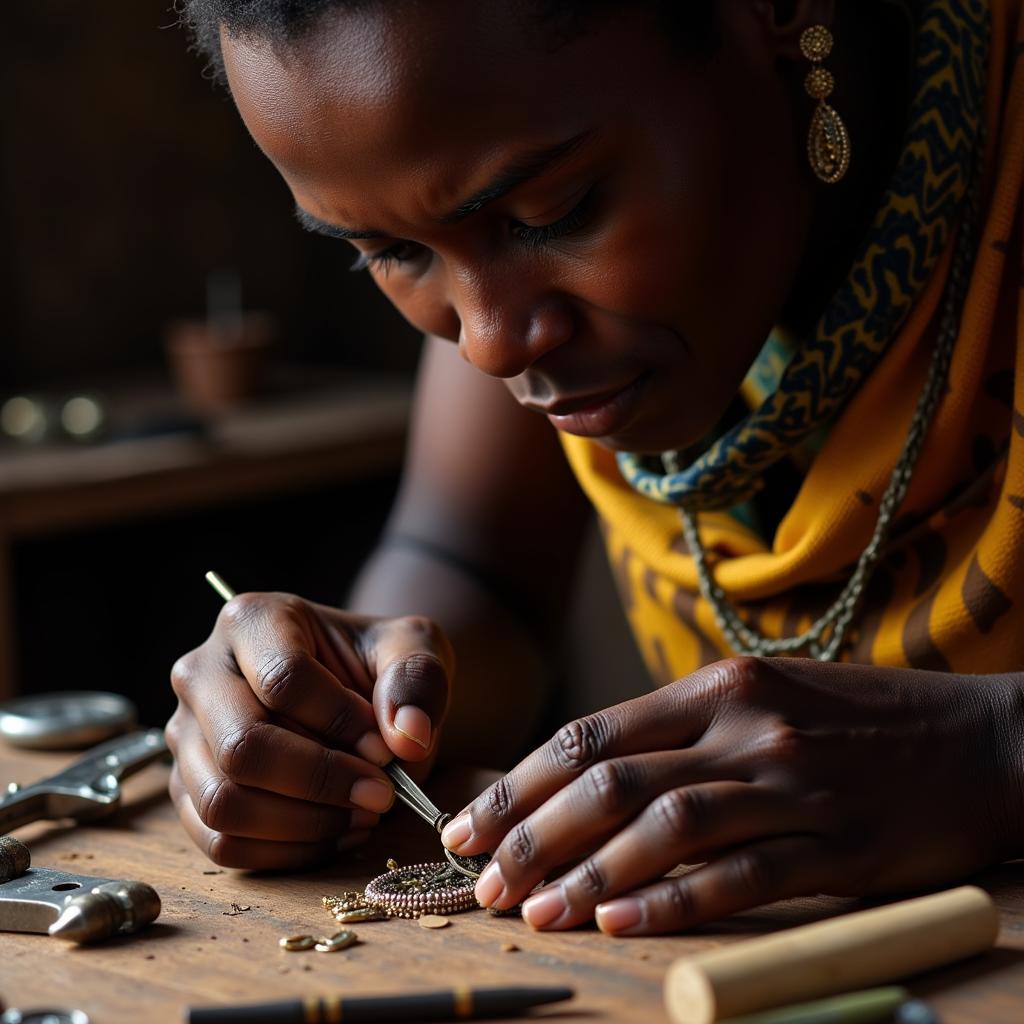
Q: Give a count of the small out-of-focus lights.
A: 2